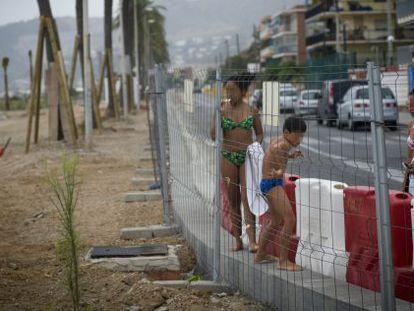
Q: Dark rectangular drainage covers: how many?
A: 1